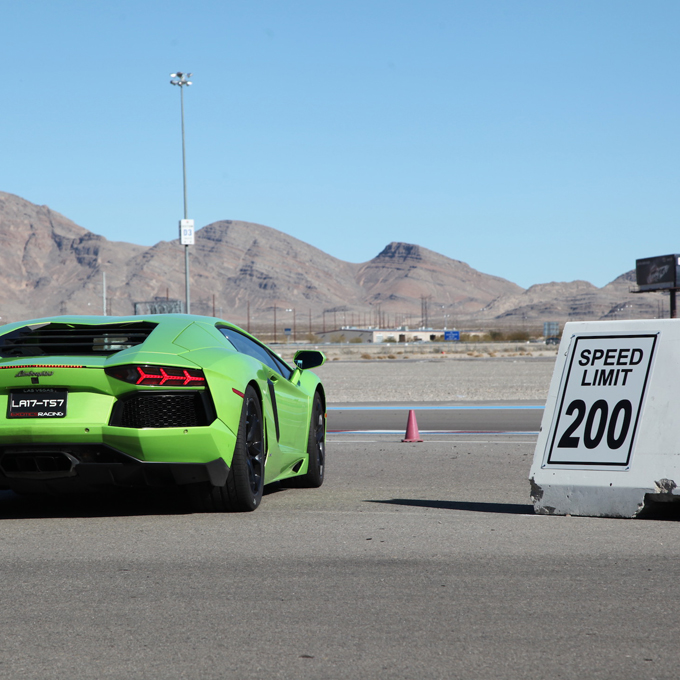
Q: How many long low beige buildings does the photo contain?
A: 1